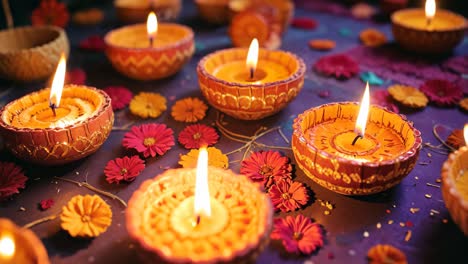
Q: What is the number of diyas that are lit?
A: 8